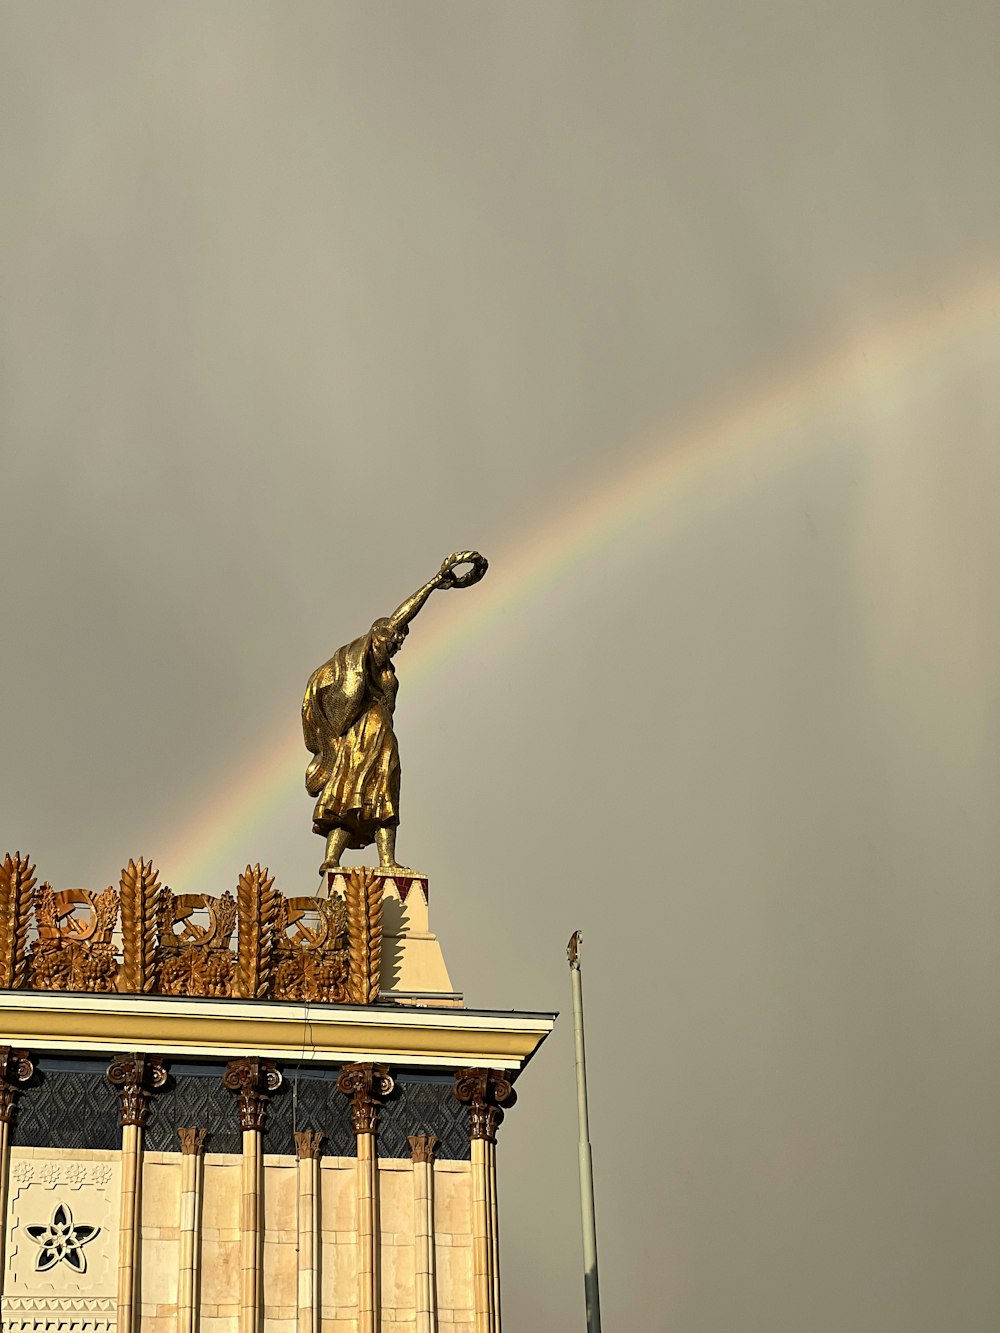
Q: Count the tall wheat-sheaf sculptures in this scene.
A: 4